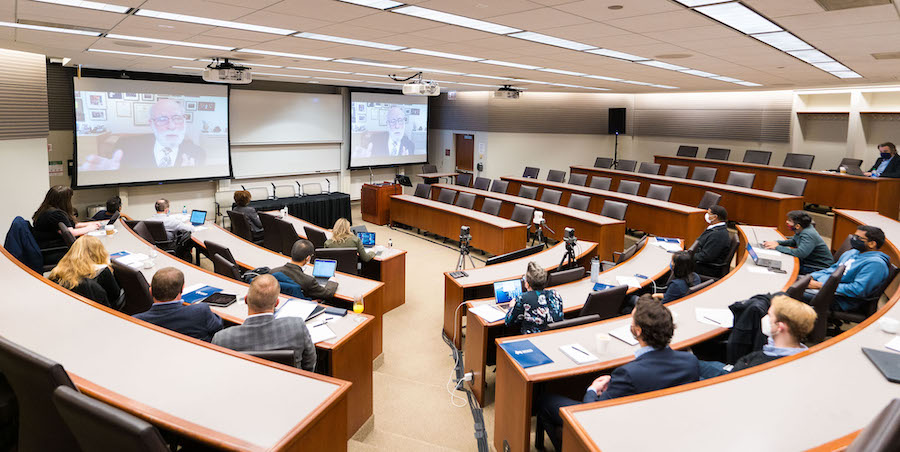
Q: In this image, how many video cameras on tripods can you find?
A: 3